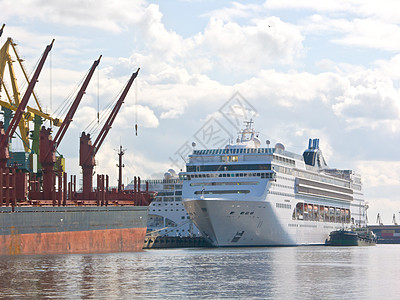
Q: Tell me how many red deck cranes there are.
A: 3